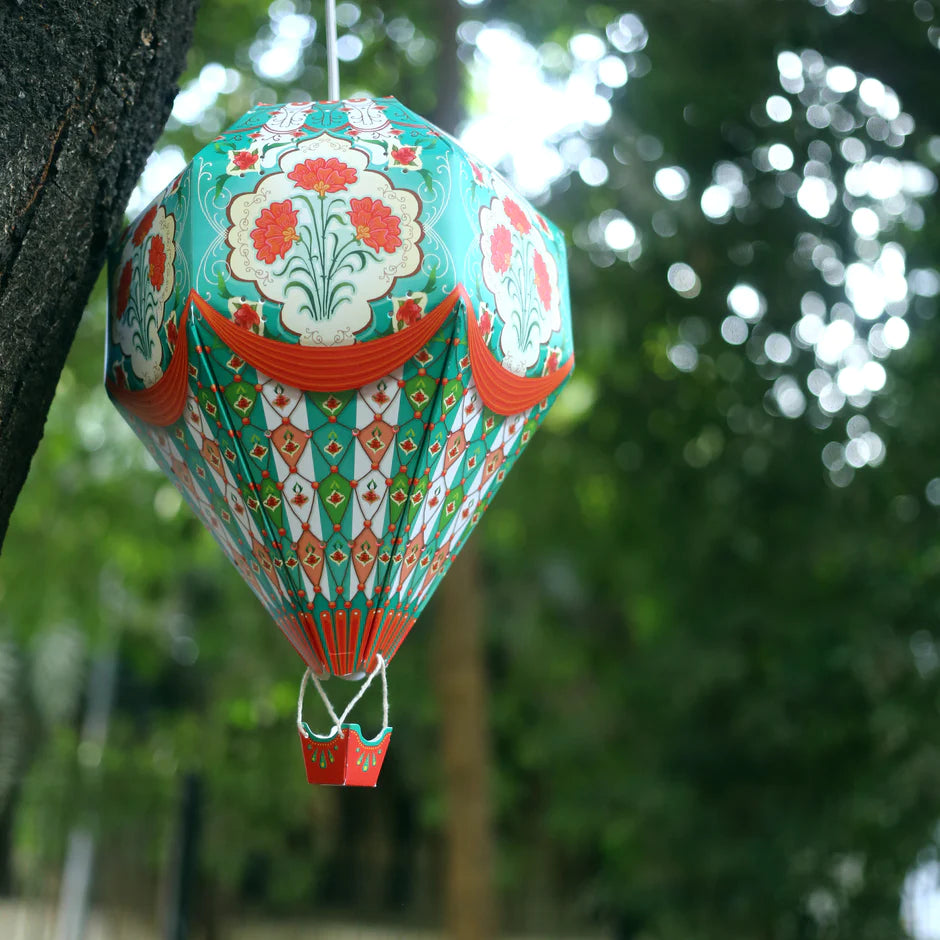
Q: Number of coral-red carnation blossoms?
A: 9